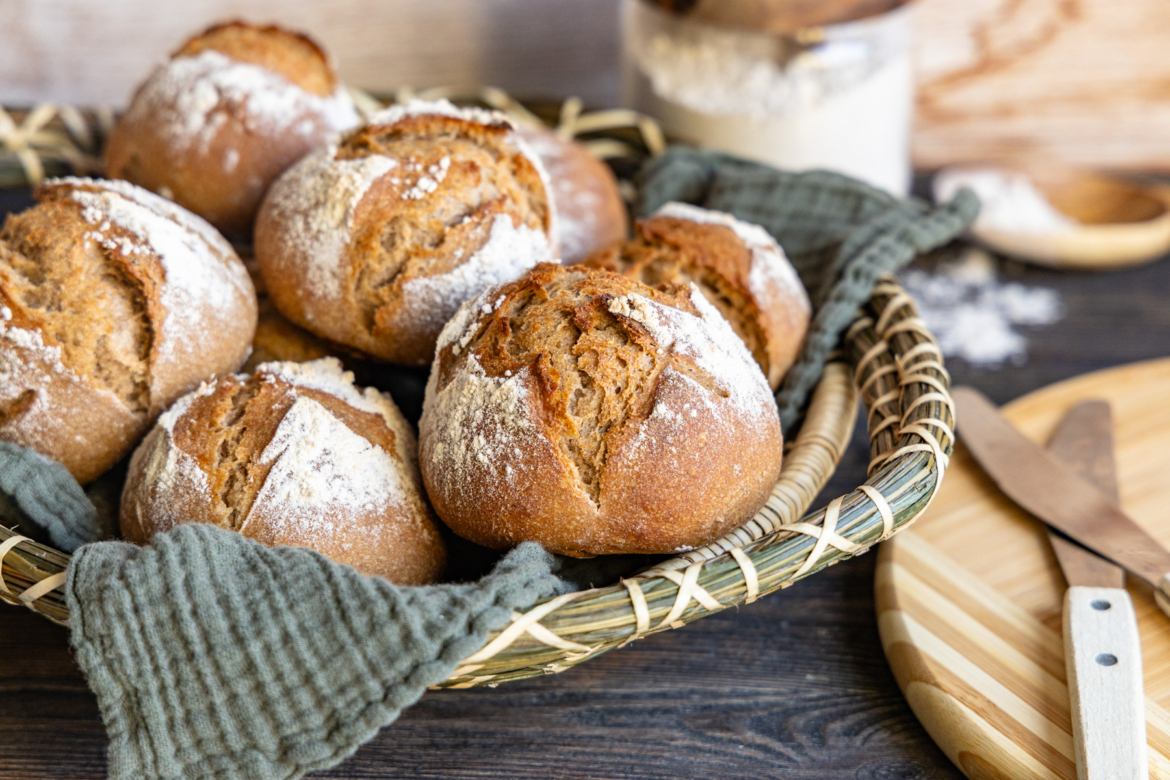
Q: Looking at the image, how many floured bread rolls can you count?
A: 7